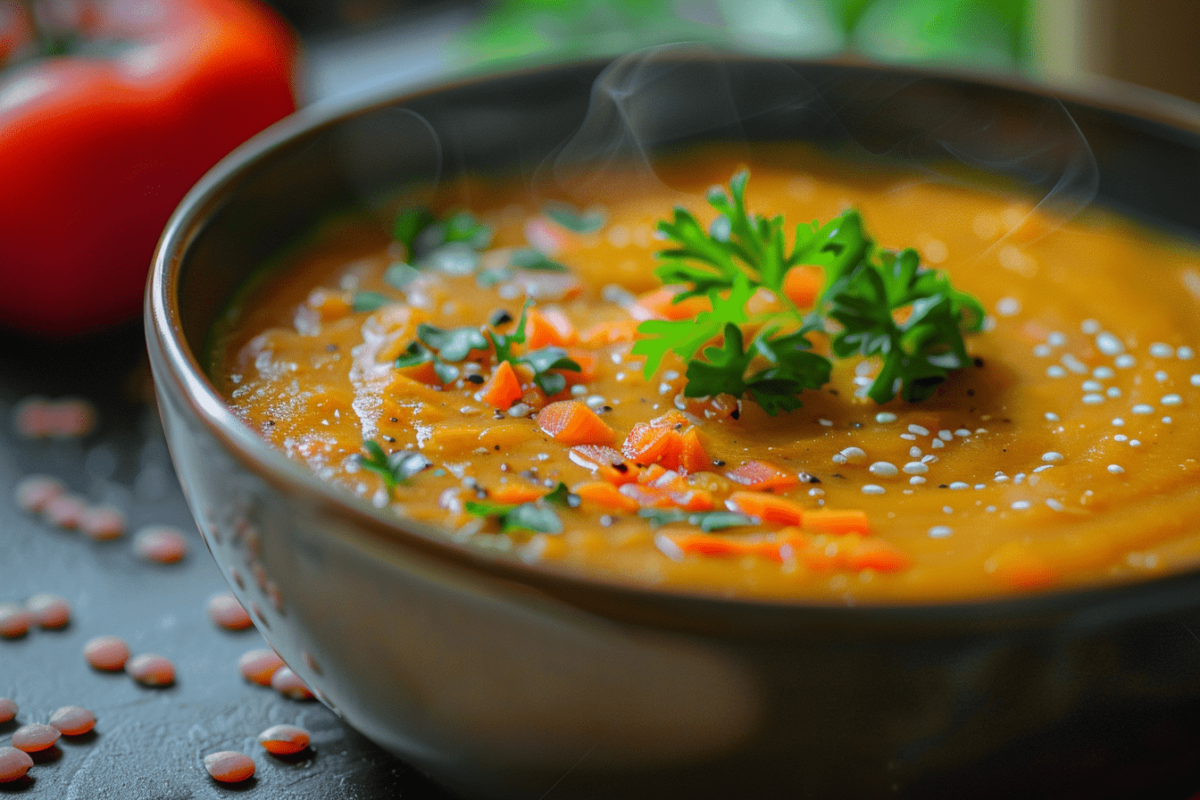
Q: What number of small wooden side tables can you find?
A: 0